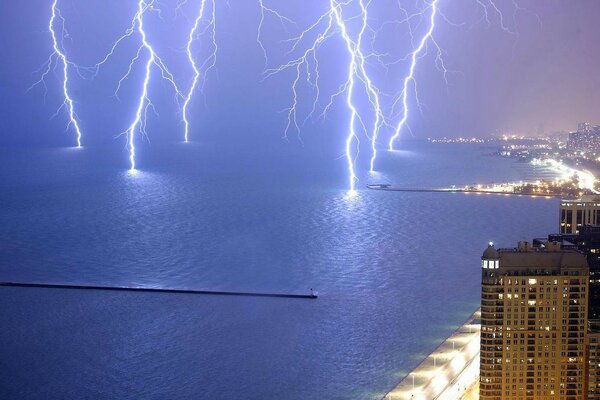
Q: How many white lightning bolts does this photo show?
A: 6